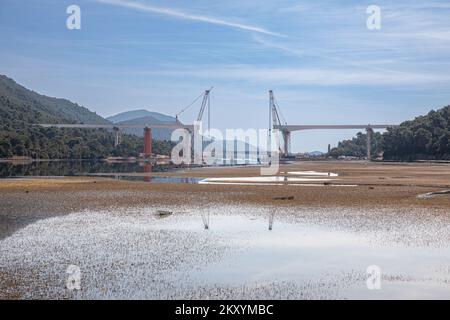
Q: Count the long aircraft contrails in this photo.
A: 1